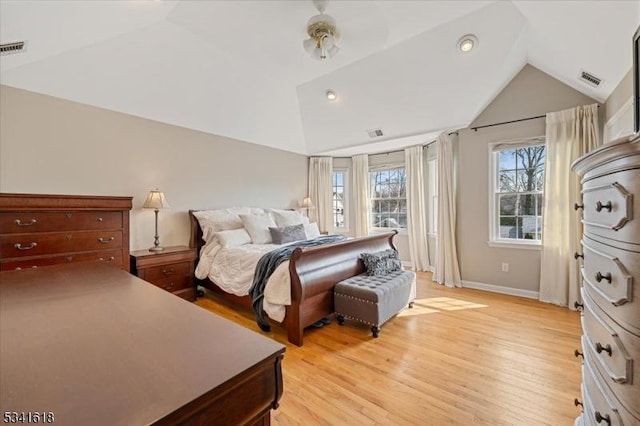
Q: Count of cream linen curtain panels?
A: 5